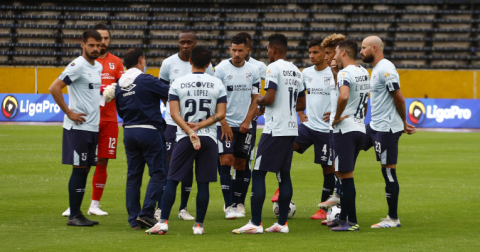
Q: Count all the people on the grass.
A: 12